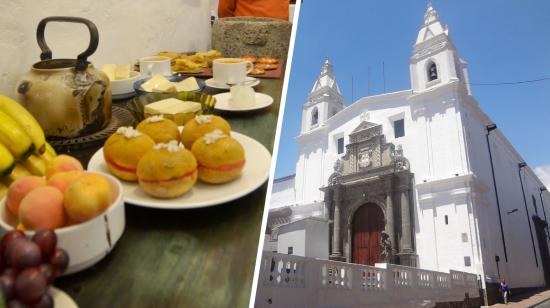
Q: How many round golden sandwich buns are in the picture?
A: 5